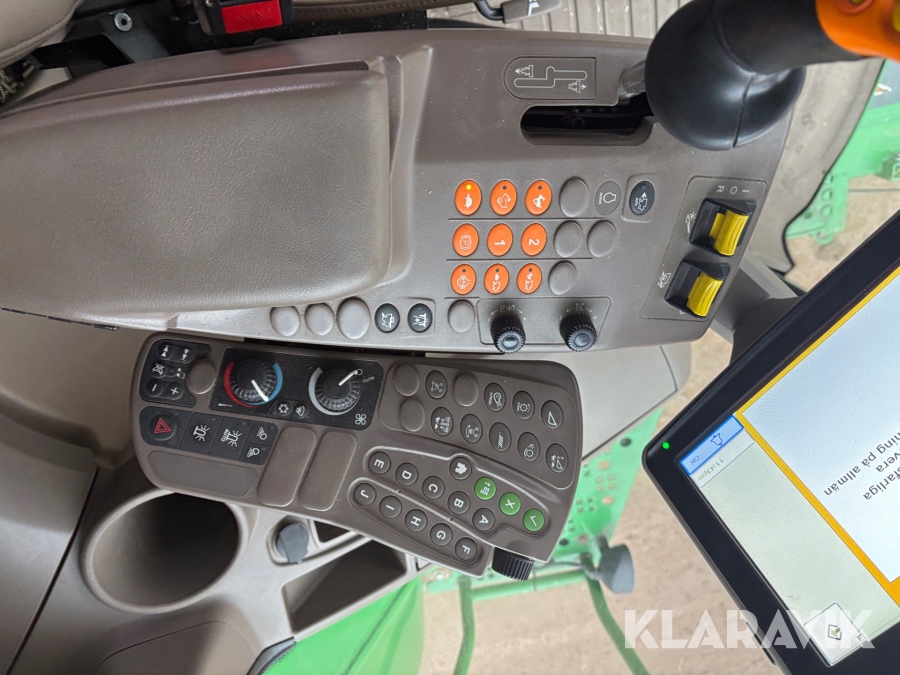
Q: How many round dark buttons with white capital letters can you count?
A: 10